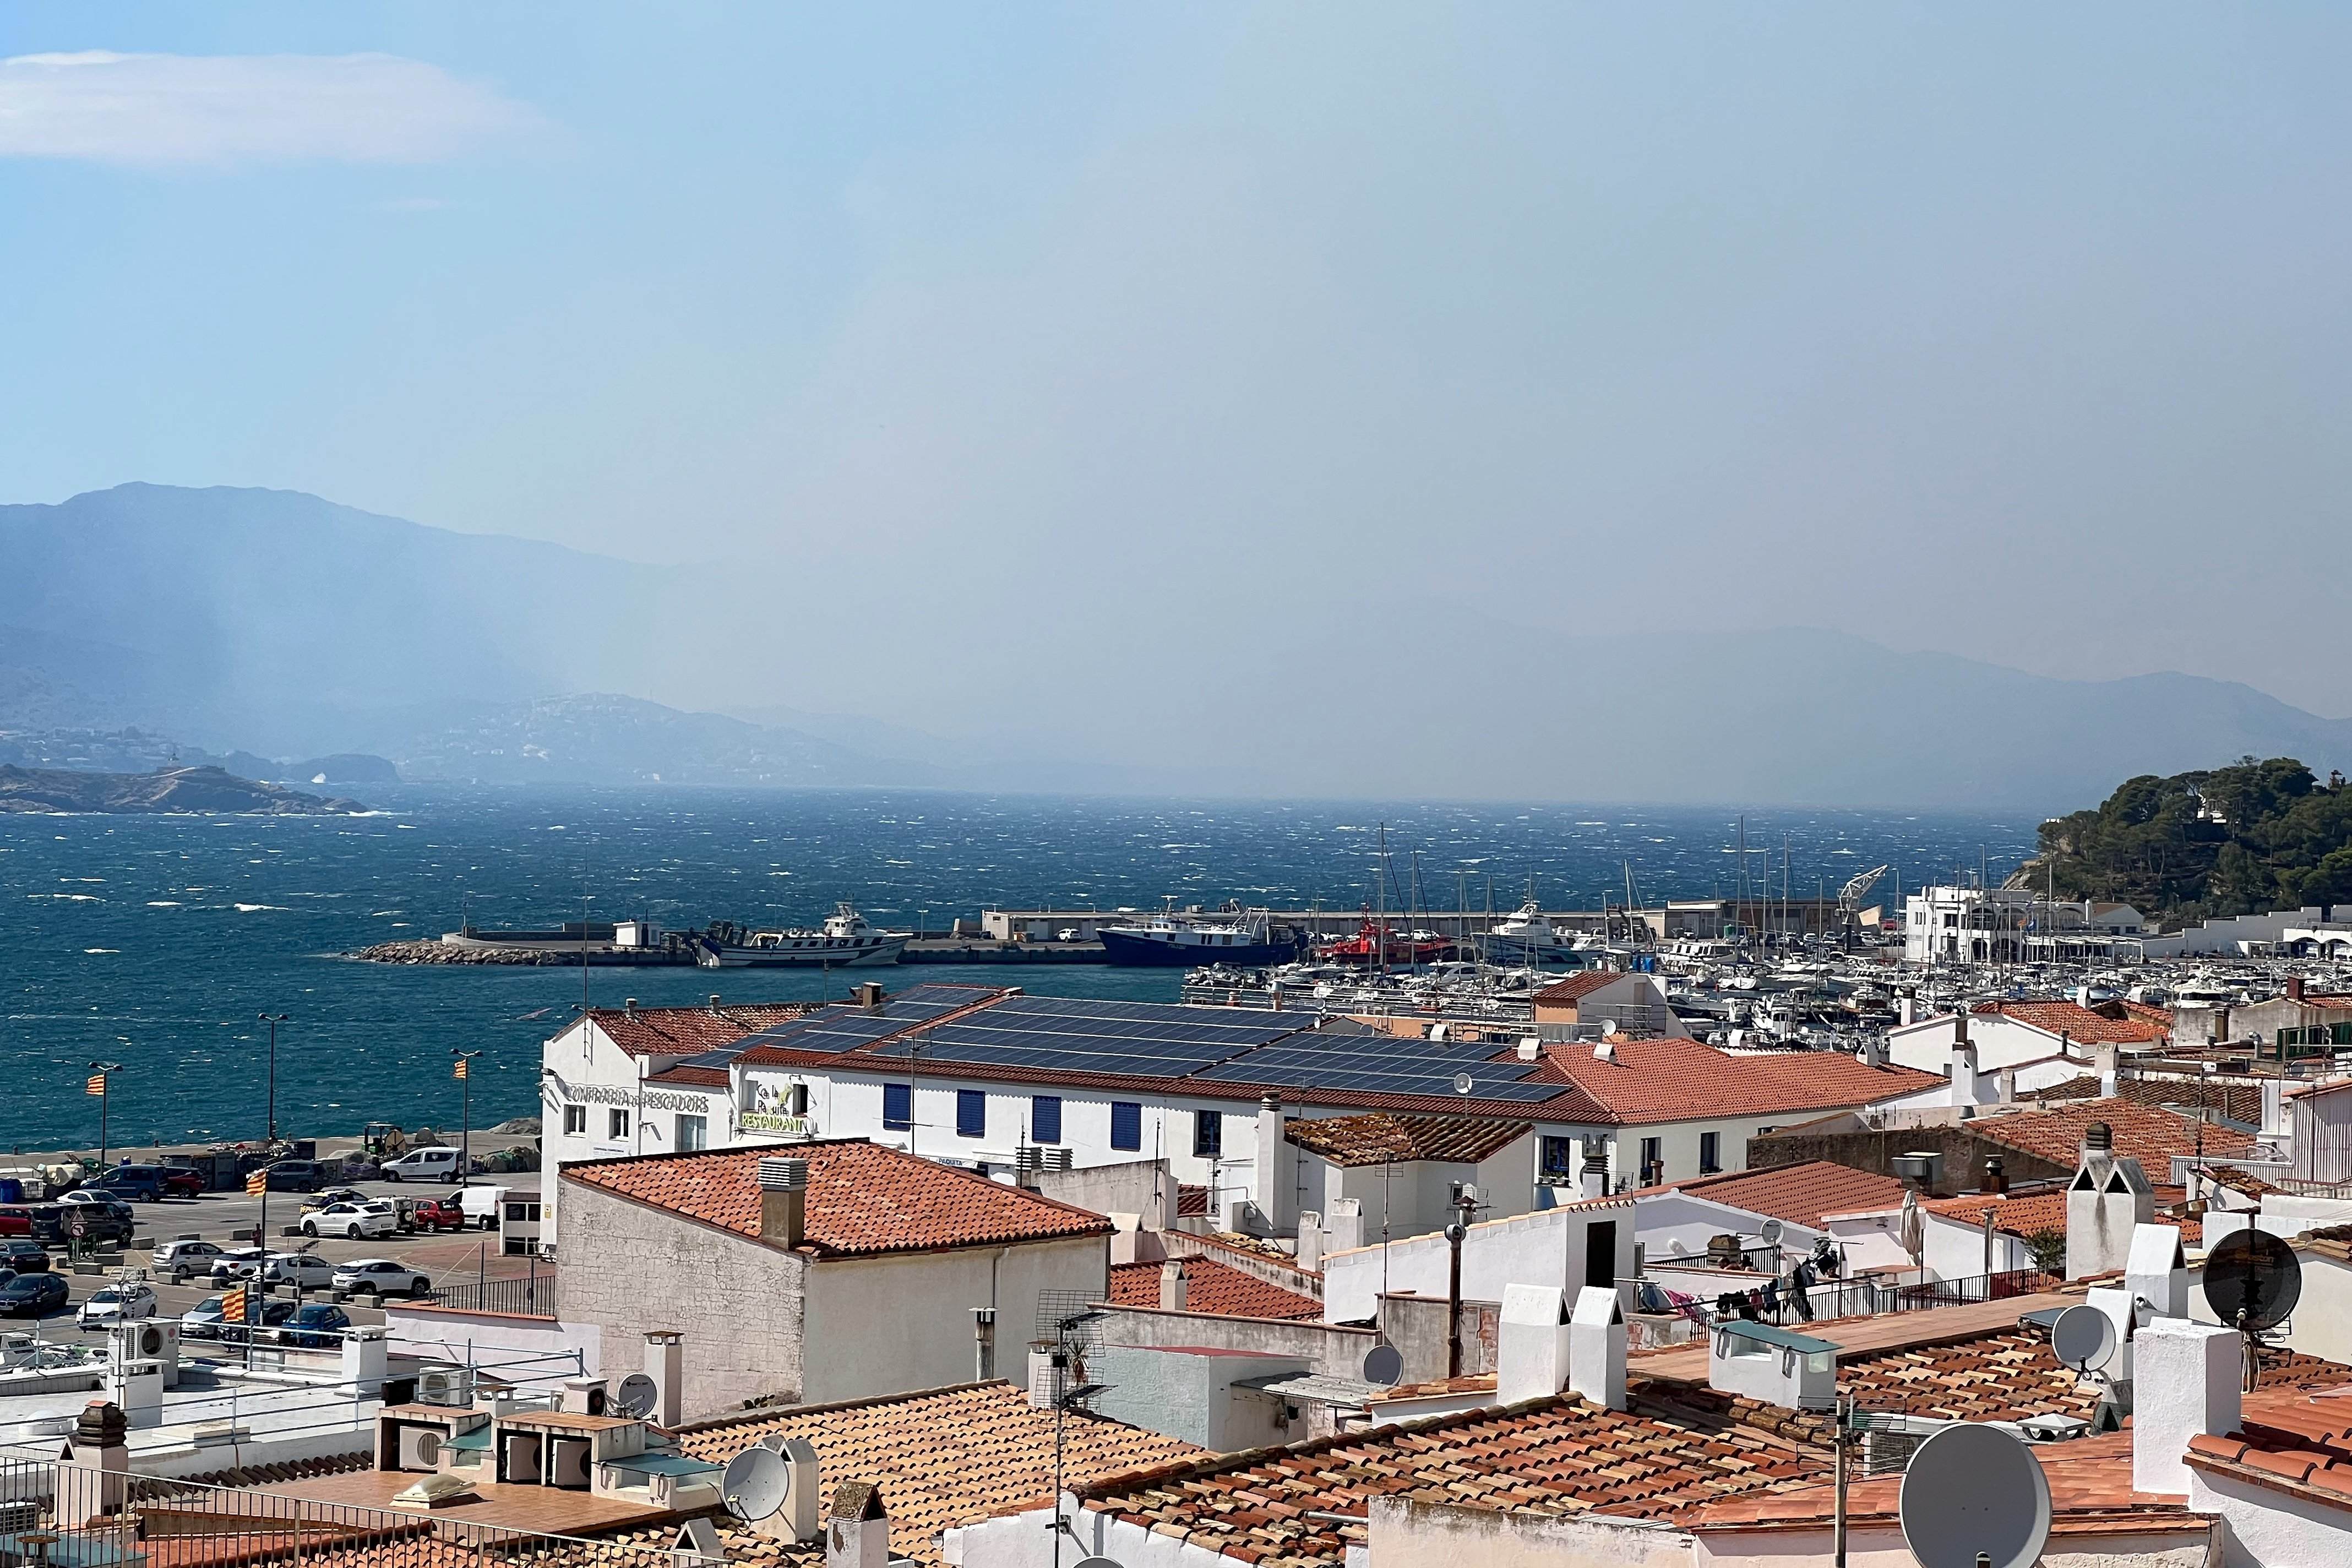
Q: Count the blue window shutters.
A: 4